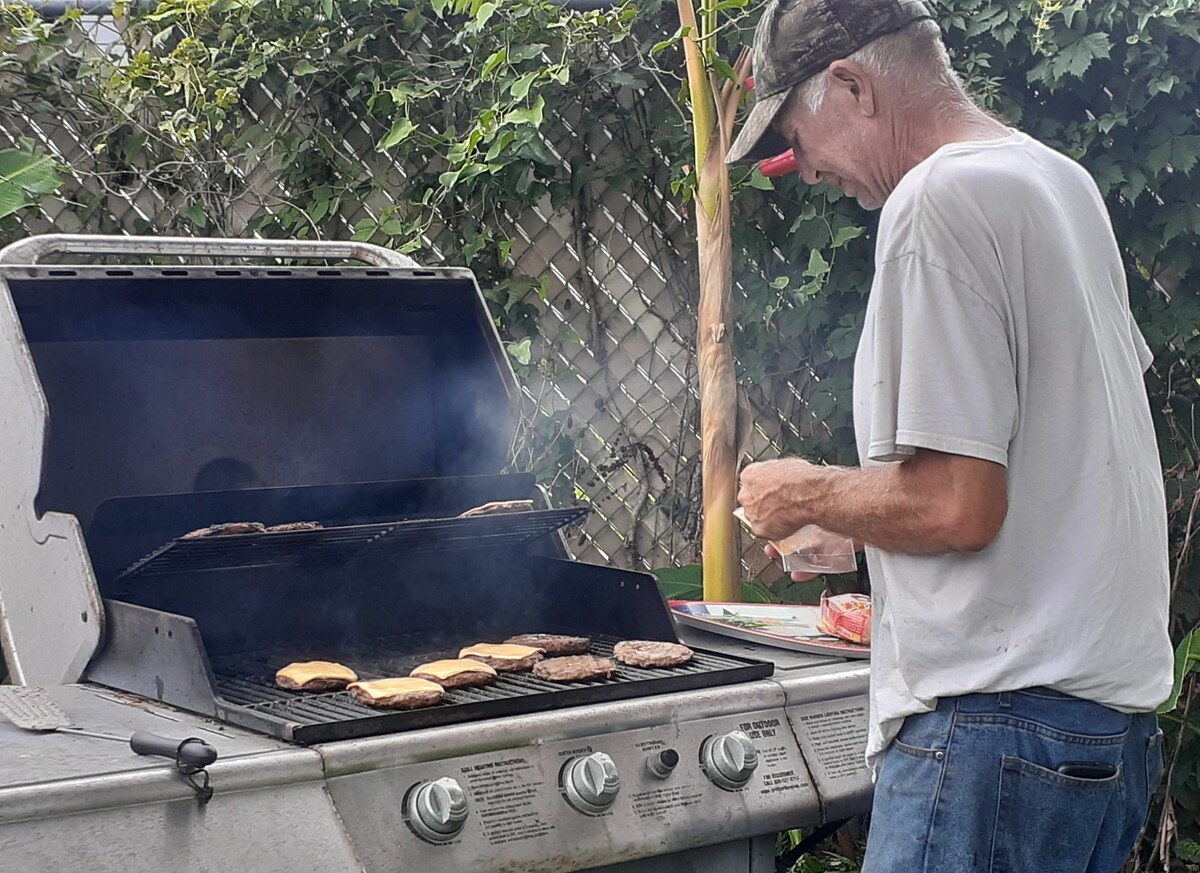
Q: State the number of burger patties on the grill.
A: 10